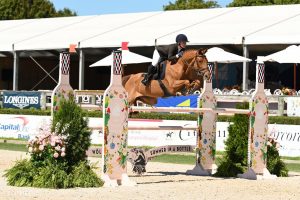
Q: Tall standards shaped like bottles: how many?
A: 4